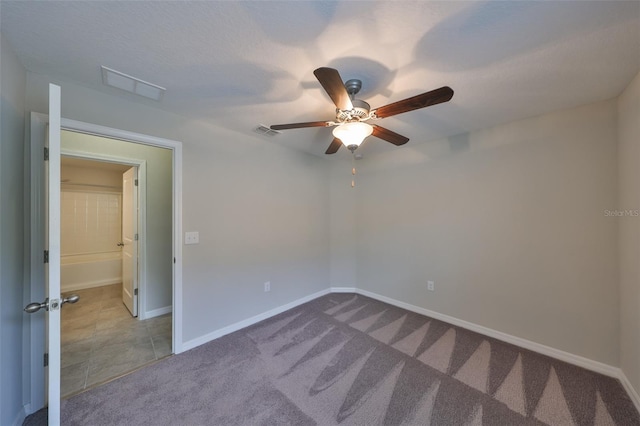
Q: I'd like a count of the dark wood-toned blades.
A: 5